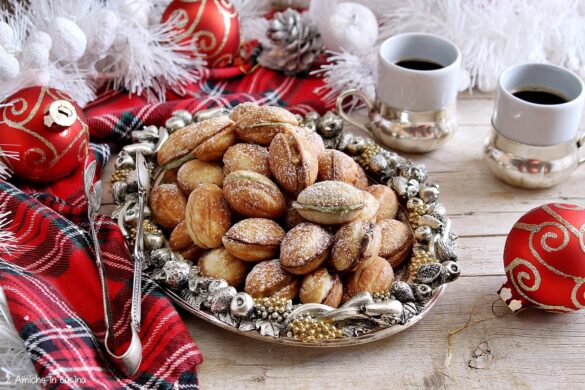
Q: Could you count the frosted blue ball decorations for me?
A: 0